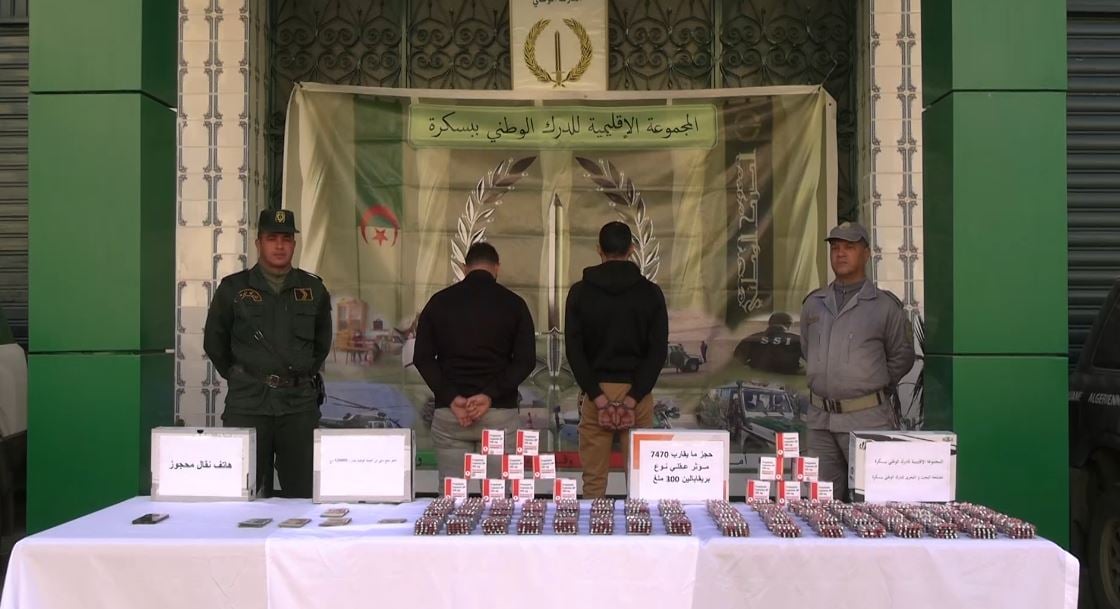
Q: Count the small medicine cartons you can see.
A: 15